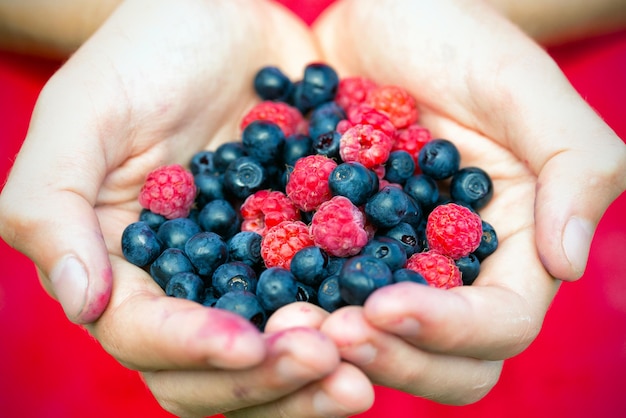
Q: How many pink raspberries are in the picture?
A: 13